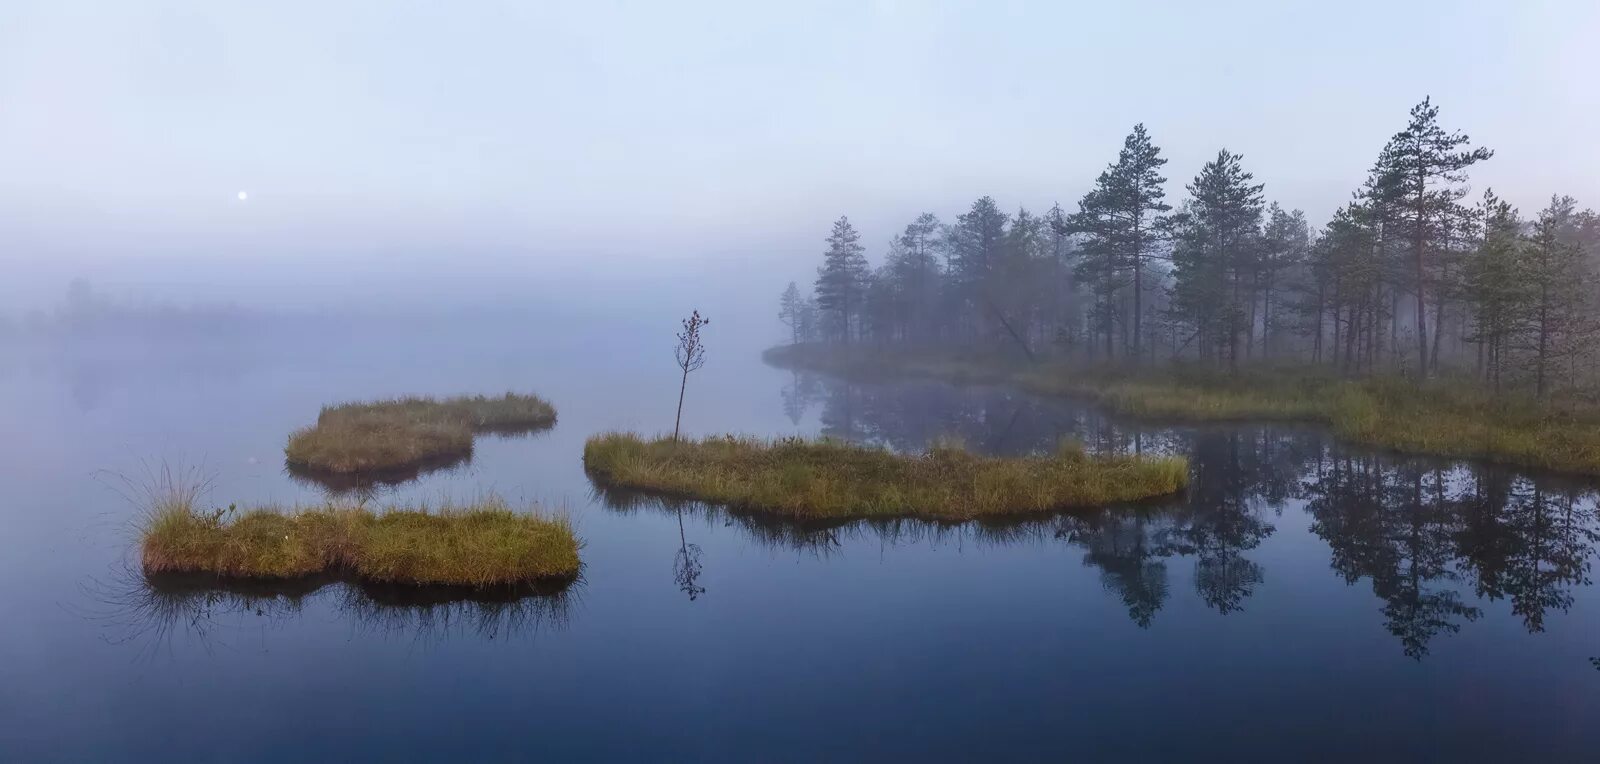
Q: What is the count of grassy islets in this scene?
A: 3